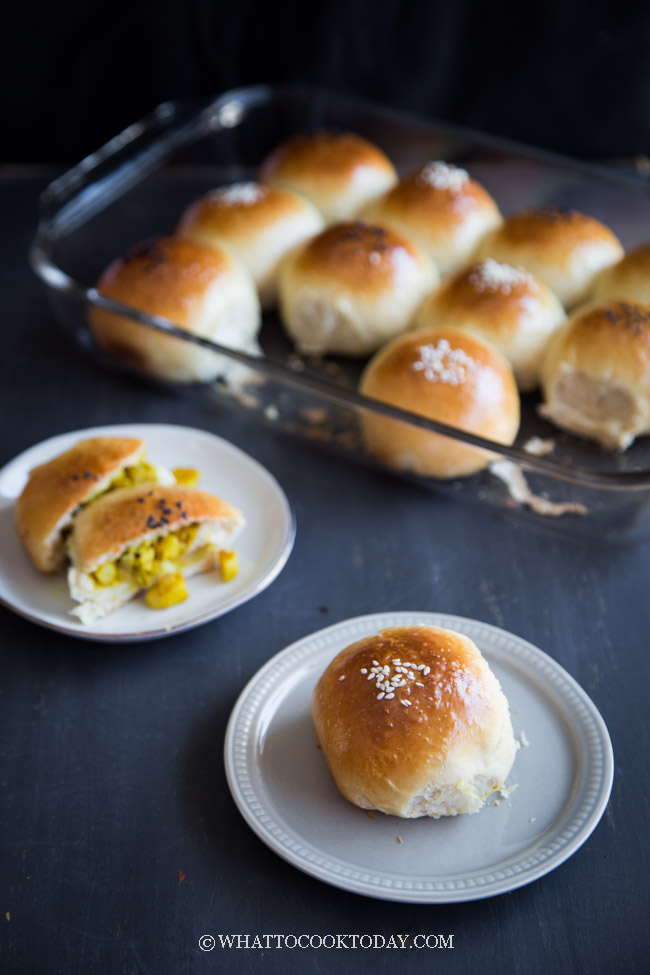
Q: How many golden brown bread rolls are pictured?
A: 12